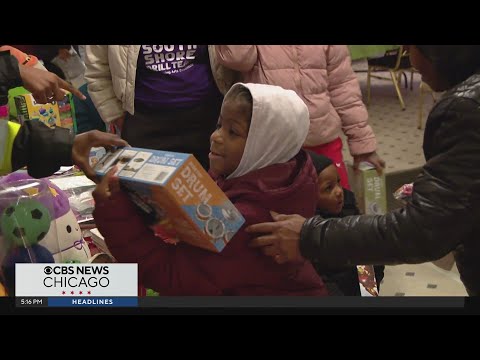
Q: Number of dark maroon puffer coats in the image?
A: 1